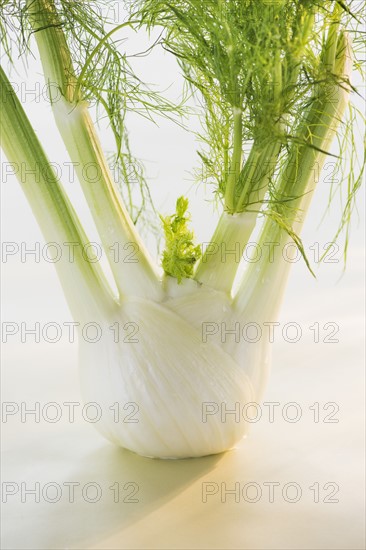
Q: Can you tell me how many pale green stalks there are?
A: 4